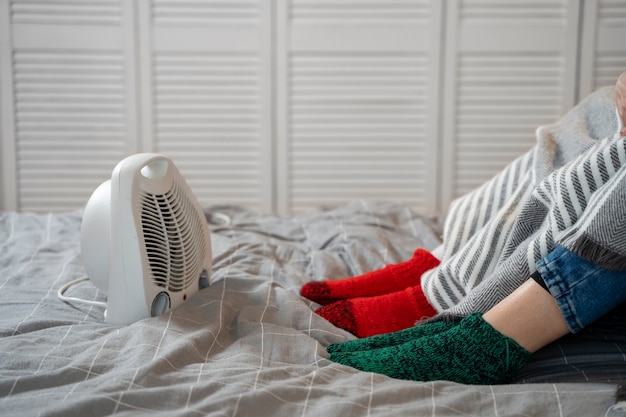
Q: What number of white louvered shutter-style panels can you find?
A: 5